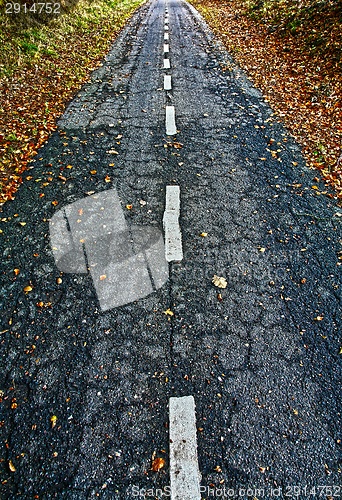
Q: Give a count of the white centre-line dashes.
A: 12